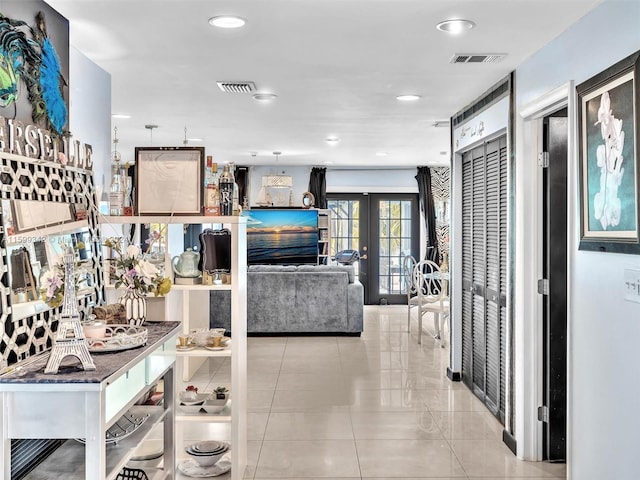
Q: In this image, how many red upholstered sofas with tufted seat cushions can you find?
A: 0